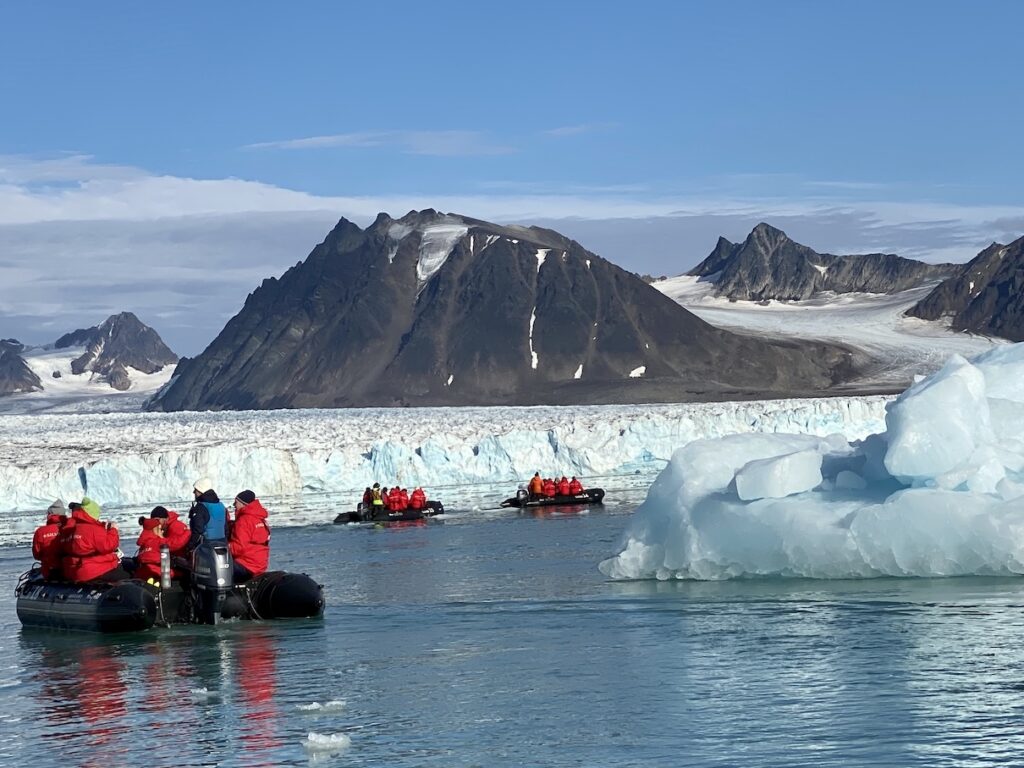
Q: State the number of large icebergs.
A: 1